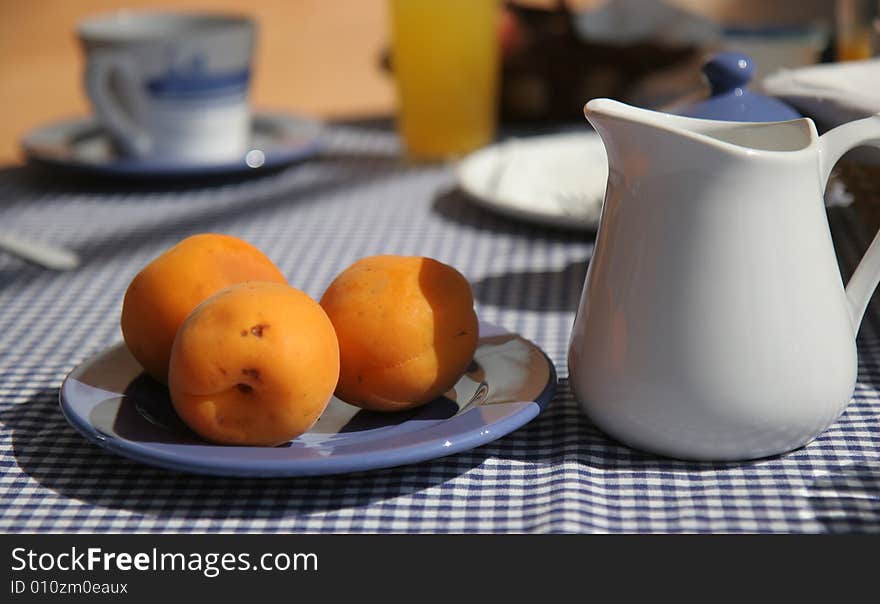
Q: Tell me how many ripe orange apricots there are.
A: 3